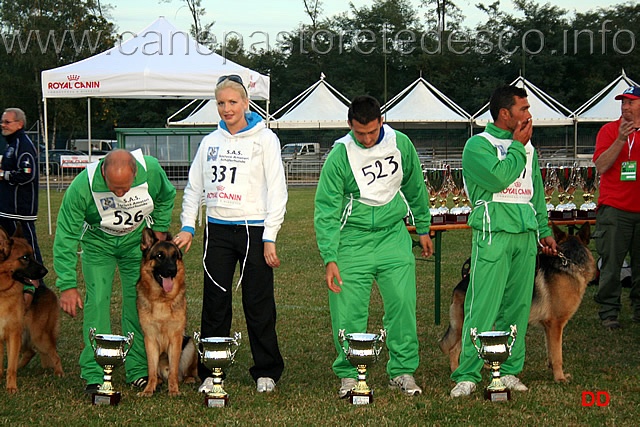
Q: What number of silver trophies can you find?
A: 4